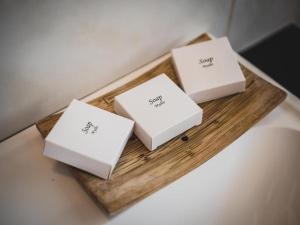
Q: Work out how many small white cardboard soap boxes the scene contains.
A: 3